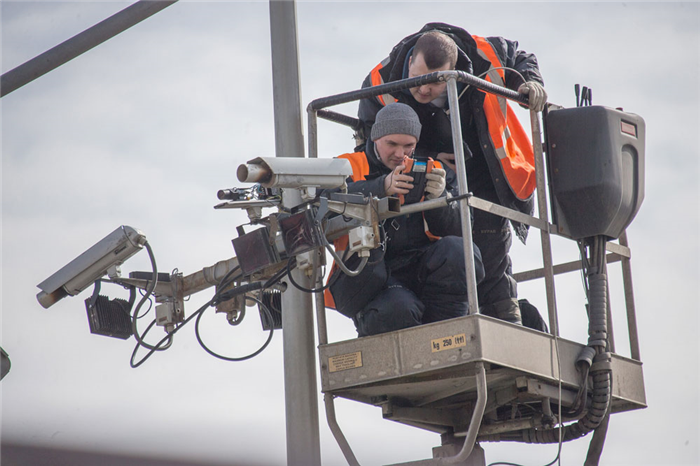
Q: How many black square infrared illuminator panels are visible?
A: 4